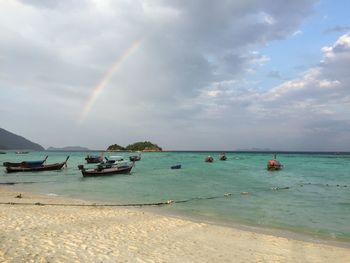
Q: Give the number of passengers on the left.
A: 0